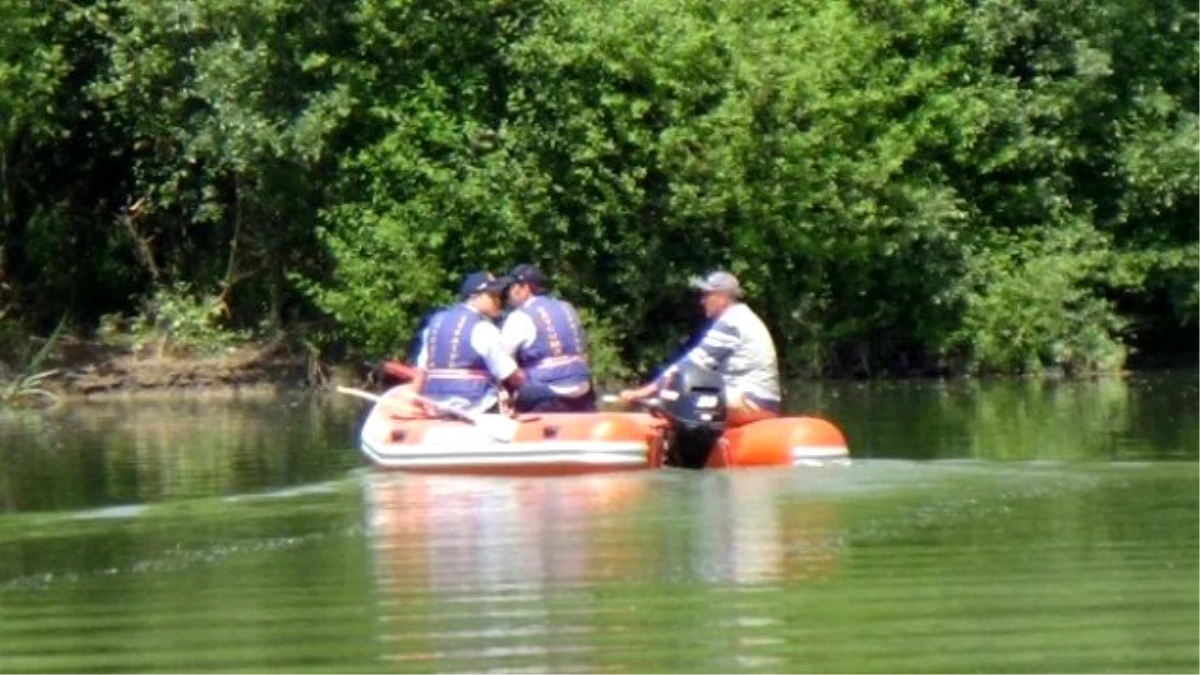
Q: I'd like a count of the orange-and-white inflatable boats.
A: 1